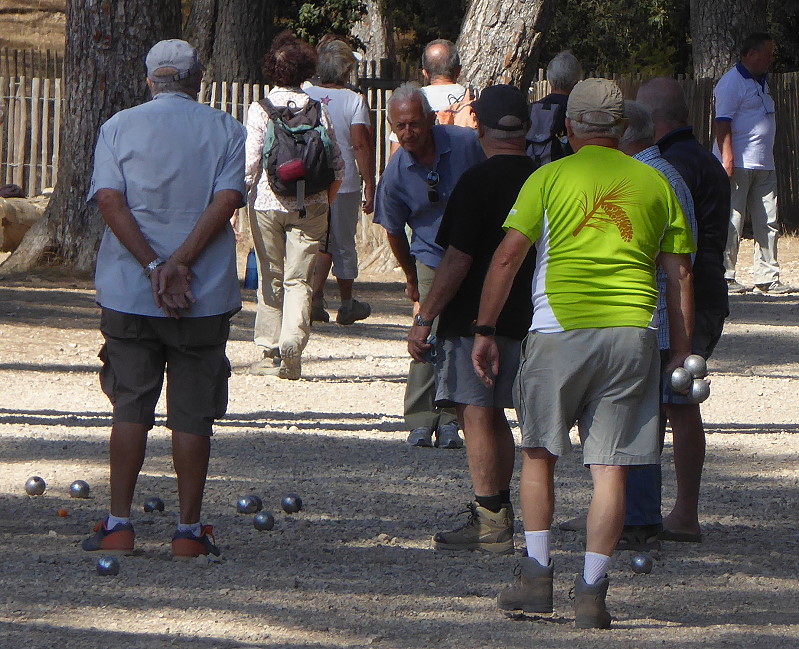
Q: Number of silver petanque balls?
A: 12